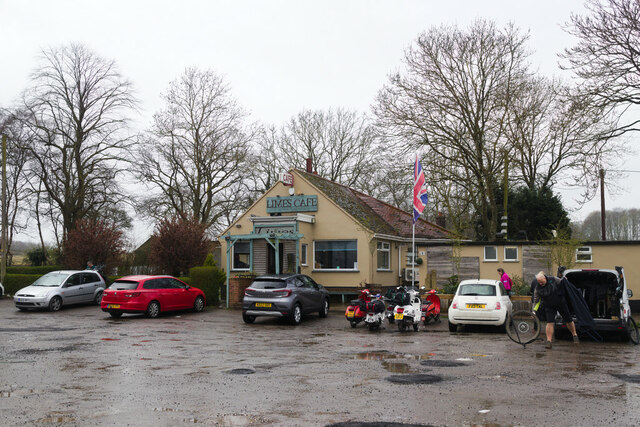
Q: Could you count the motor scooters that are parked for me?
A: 5